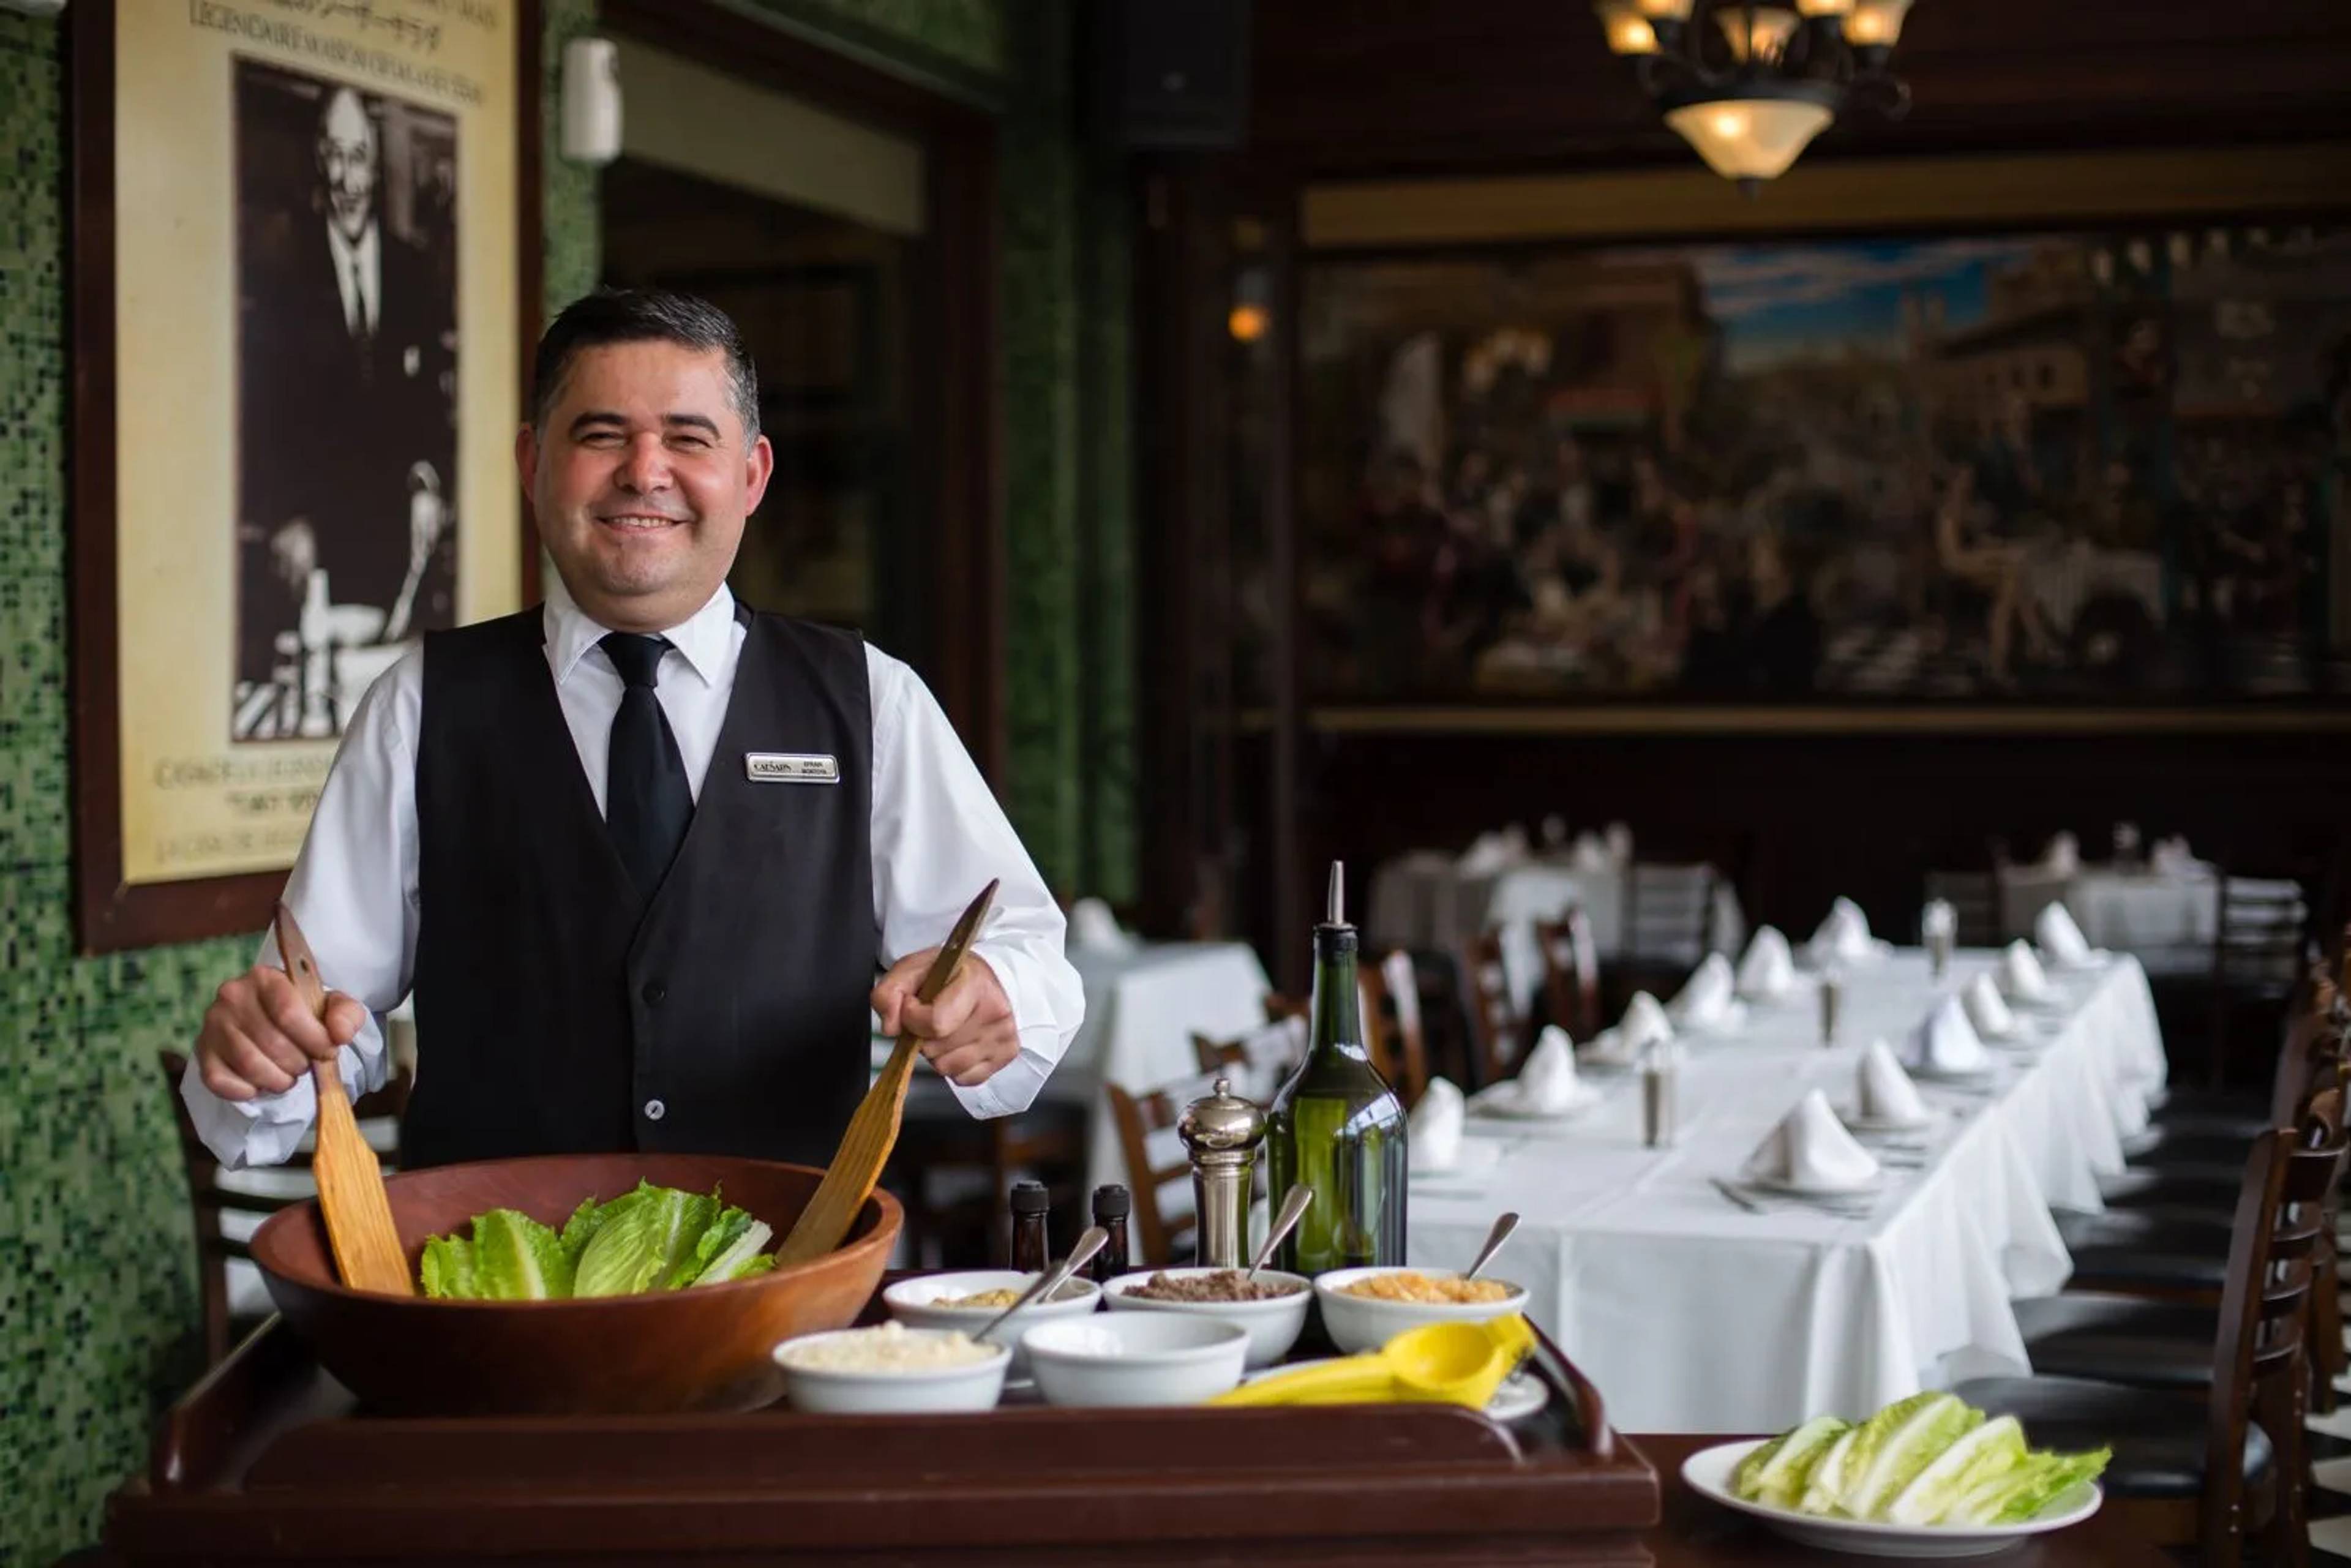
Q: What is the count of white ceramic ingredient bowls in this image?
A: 5